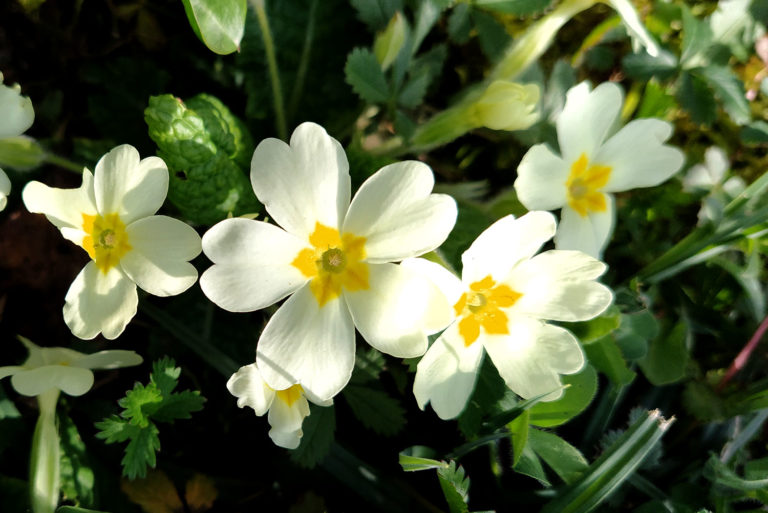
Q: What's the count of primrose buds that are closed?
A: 1